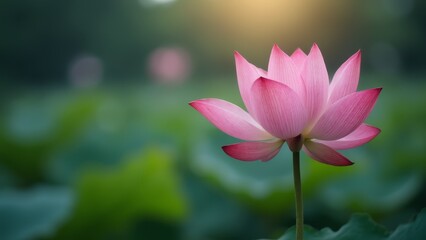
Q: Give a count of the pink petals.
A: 11